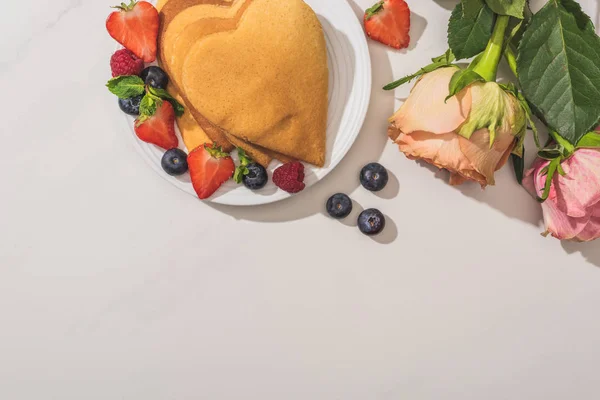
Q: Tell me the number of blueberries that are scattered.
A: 3